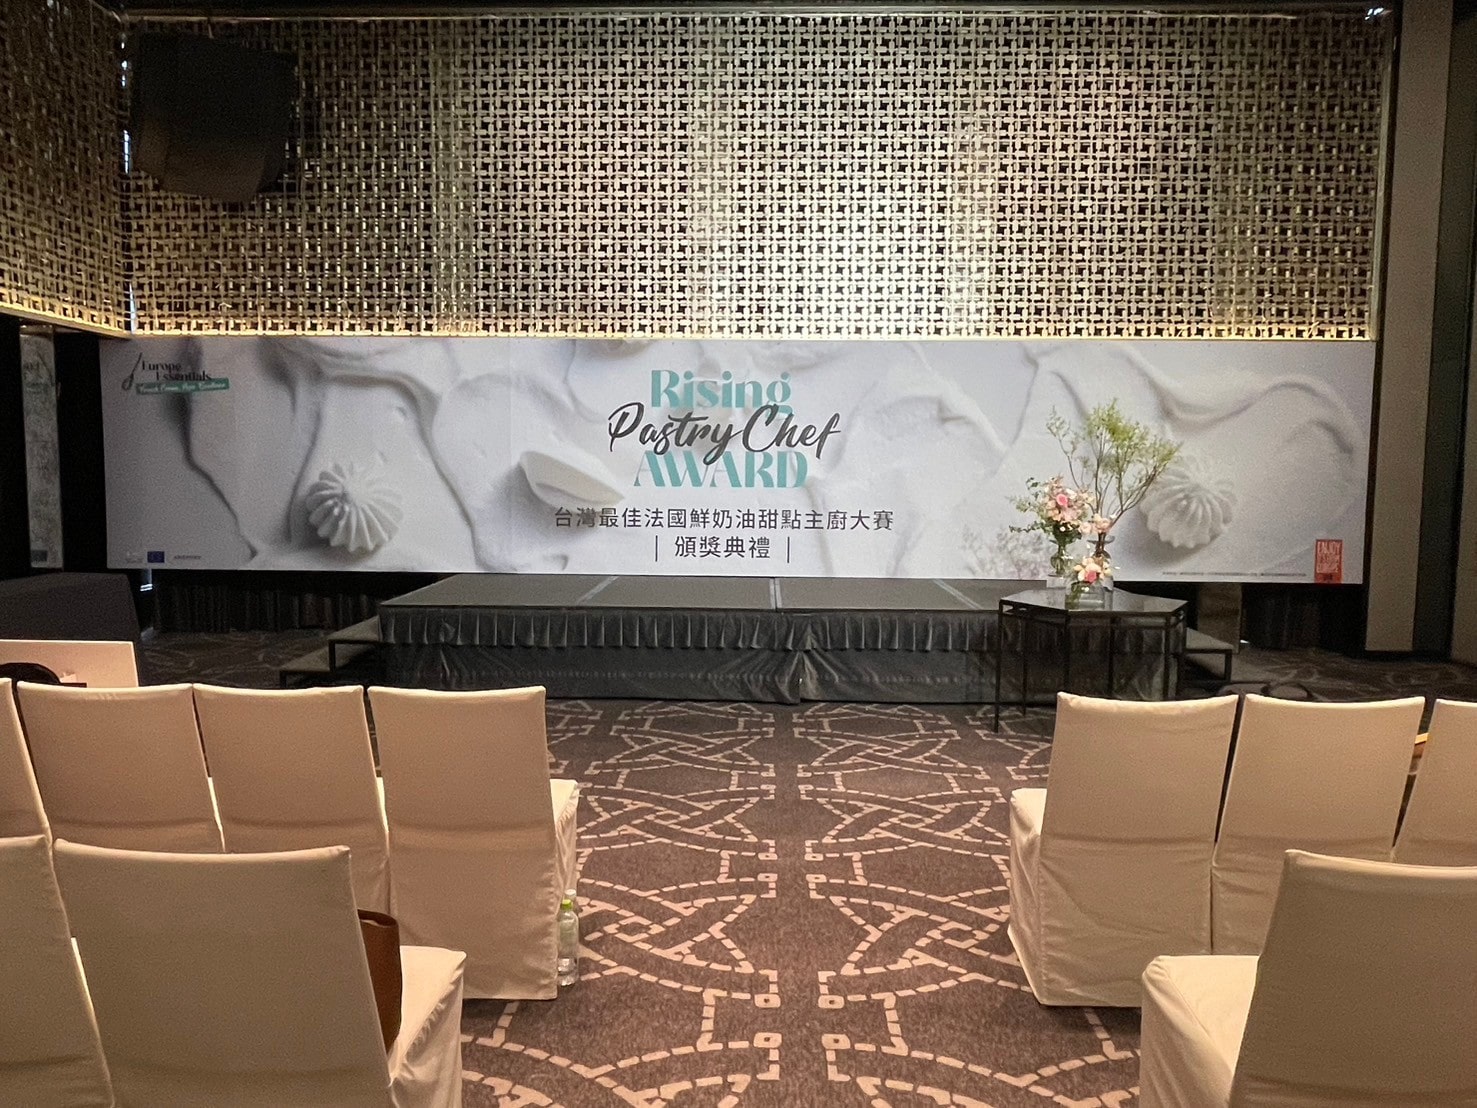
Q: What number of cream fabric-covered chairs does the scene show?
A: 10